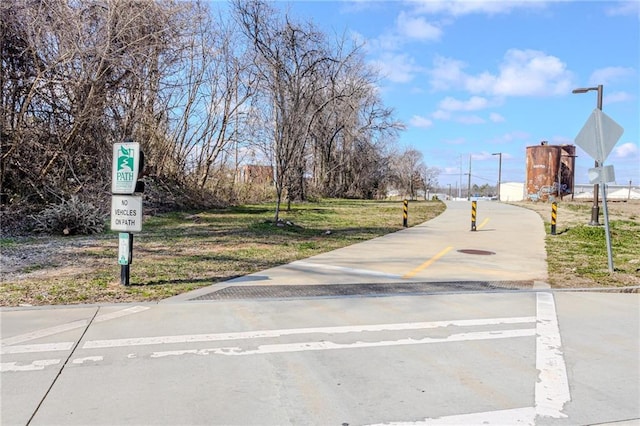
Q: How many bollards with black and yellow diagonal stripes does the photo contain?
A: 3